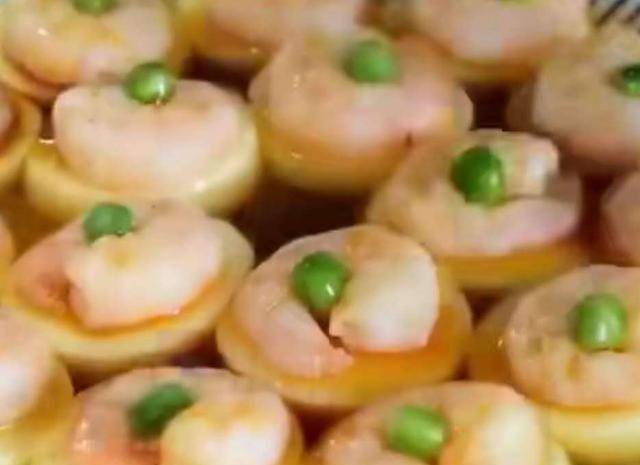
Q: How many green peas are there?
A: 10